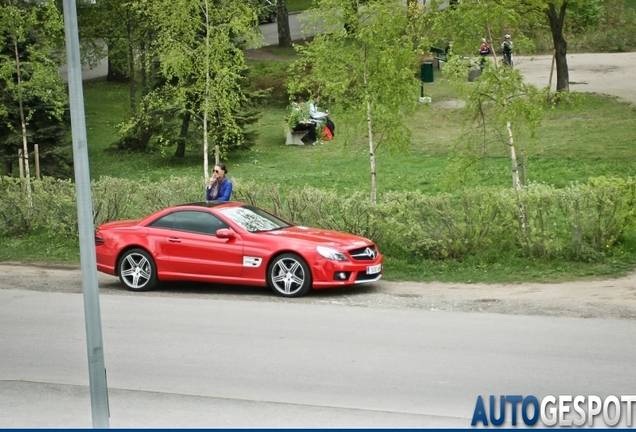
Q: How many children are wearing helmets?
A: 2